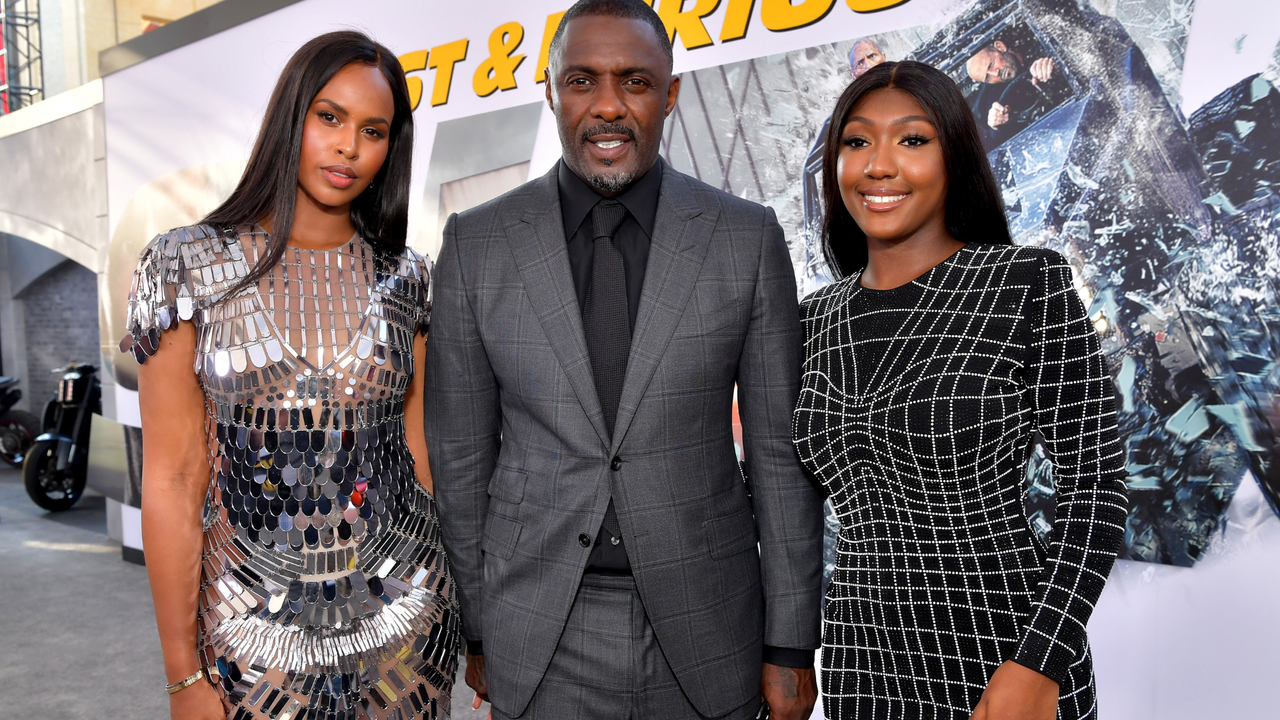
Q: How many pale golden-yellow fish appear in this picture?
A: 0